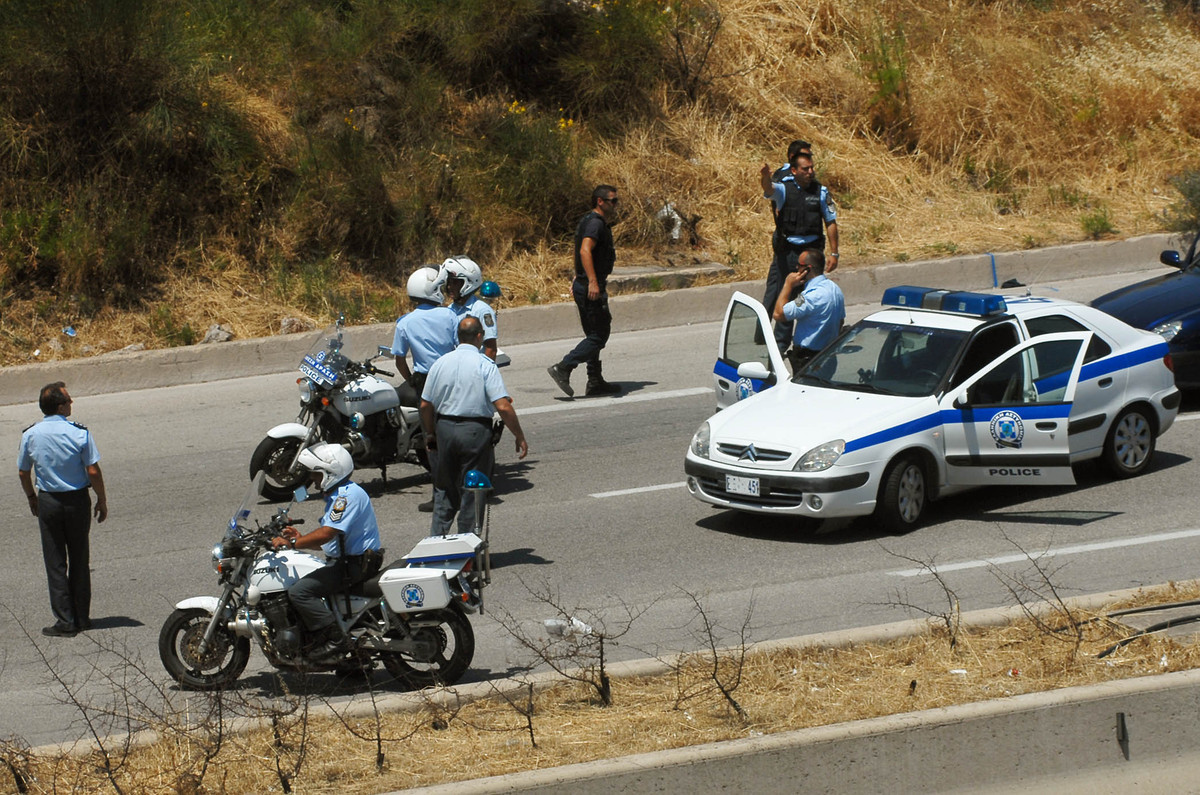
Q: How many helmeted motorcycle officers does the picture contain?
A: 3